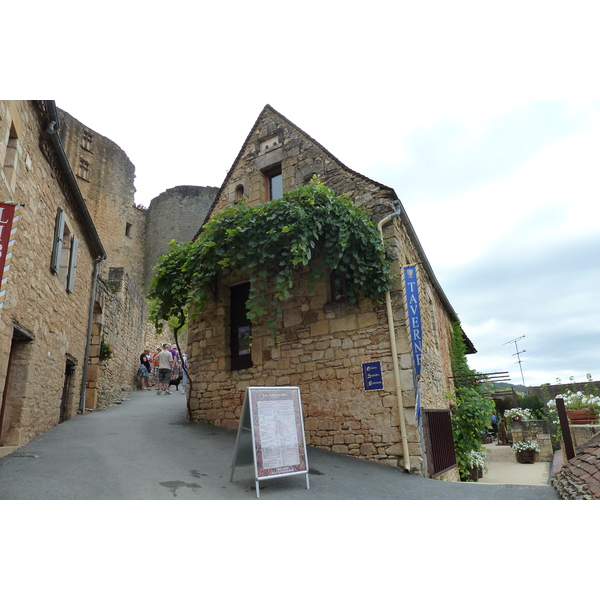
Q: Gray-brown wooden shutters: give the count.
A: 2